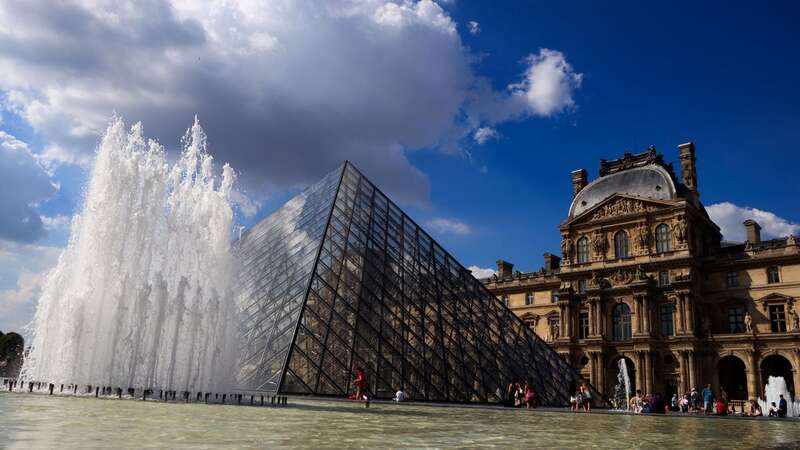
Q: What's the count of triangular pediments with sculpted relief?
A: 1